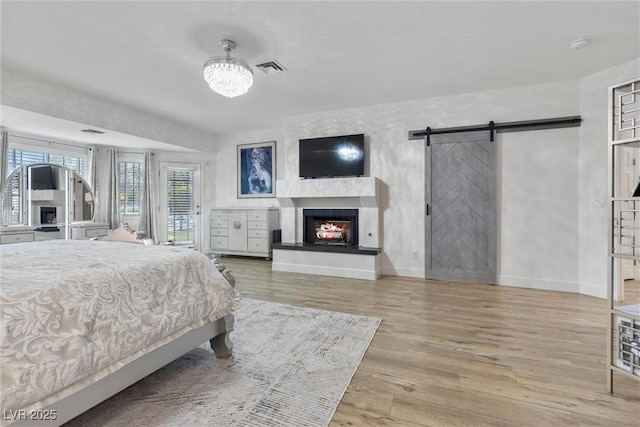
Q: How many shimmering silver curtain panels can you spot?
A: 4